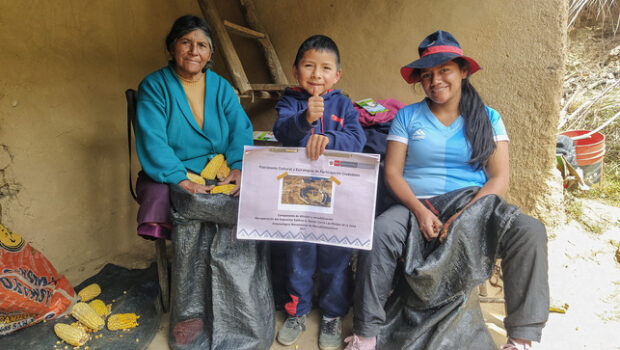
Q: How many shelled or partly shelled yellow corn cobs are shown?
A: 9